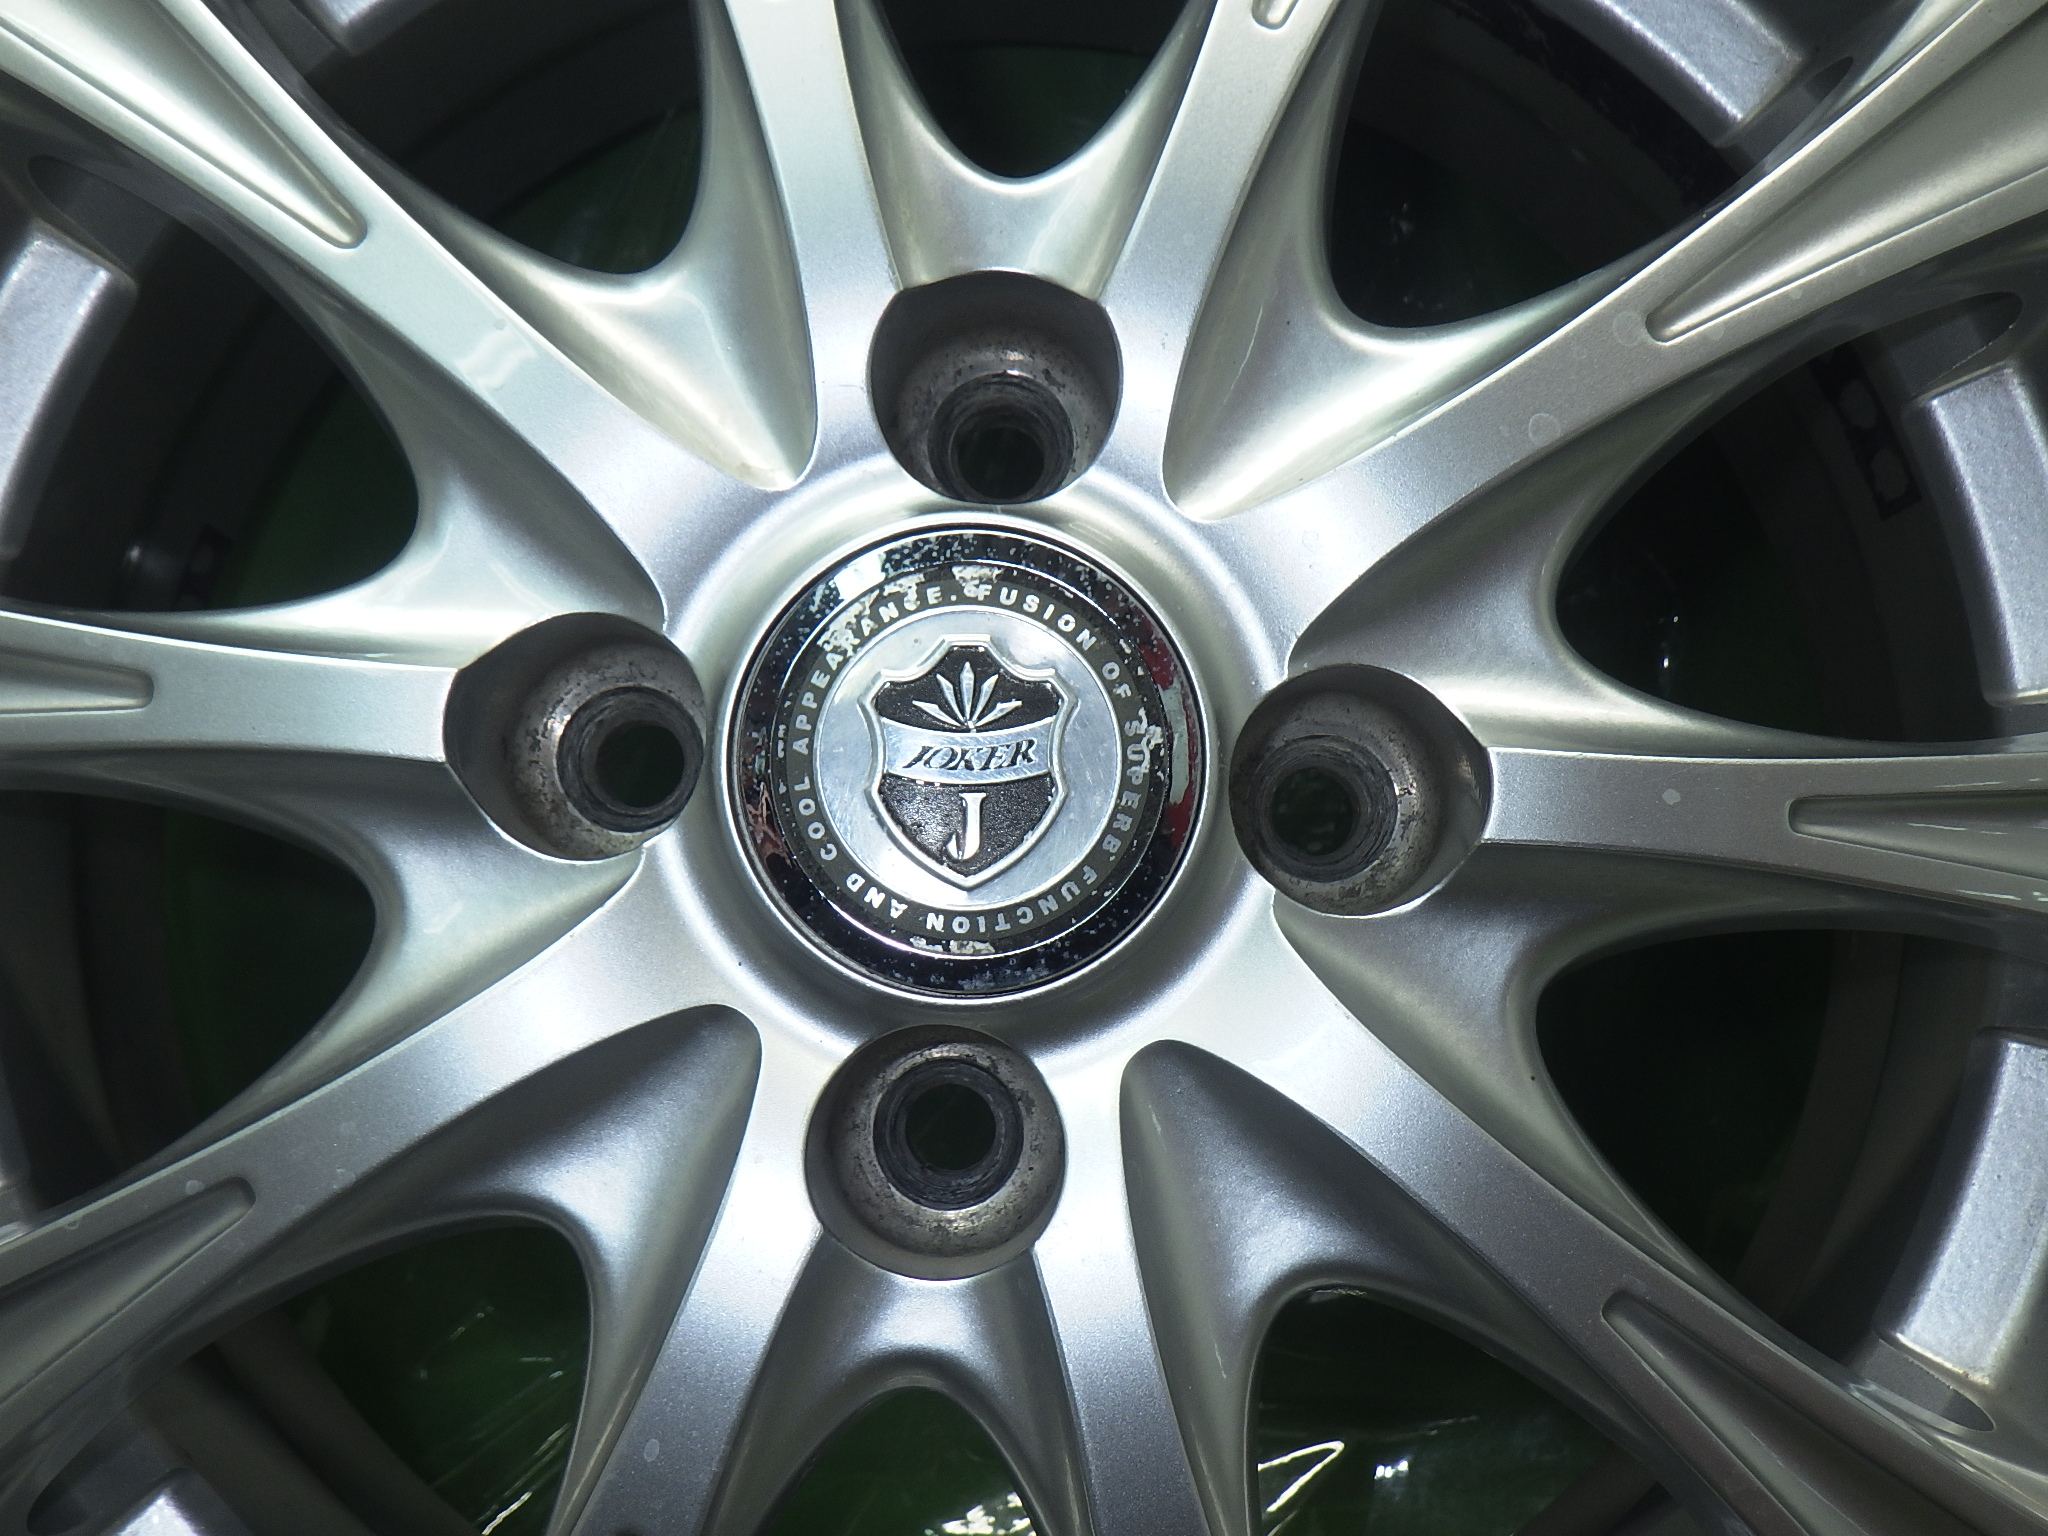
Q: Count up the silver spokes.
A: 10